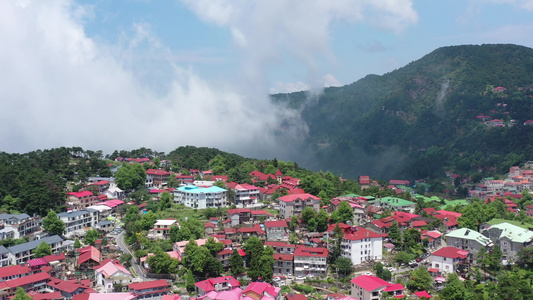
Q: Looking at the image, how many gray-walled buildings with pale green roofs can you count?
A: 2